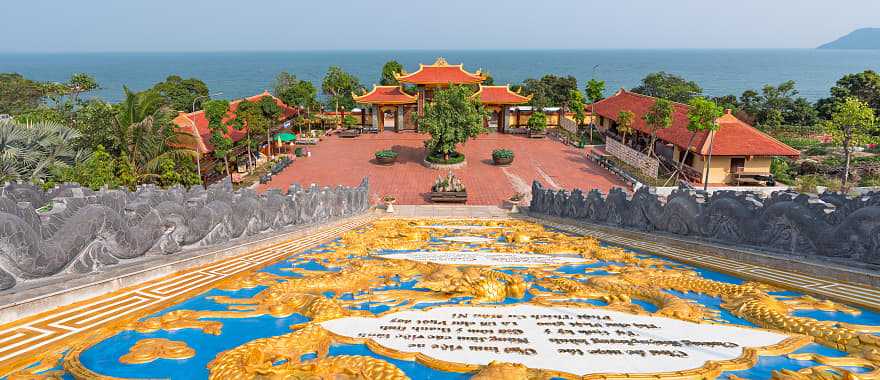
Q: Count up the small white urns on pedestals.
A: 2